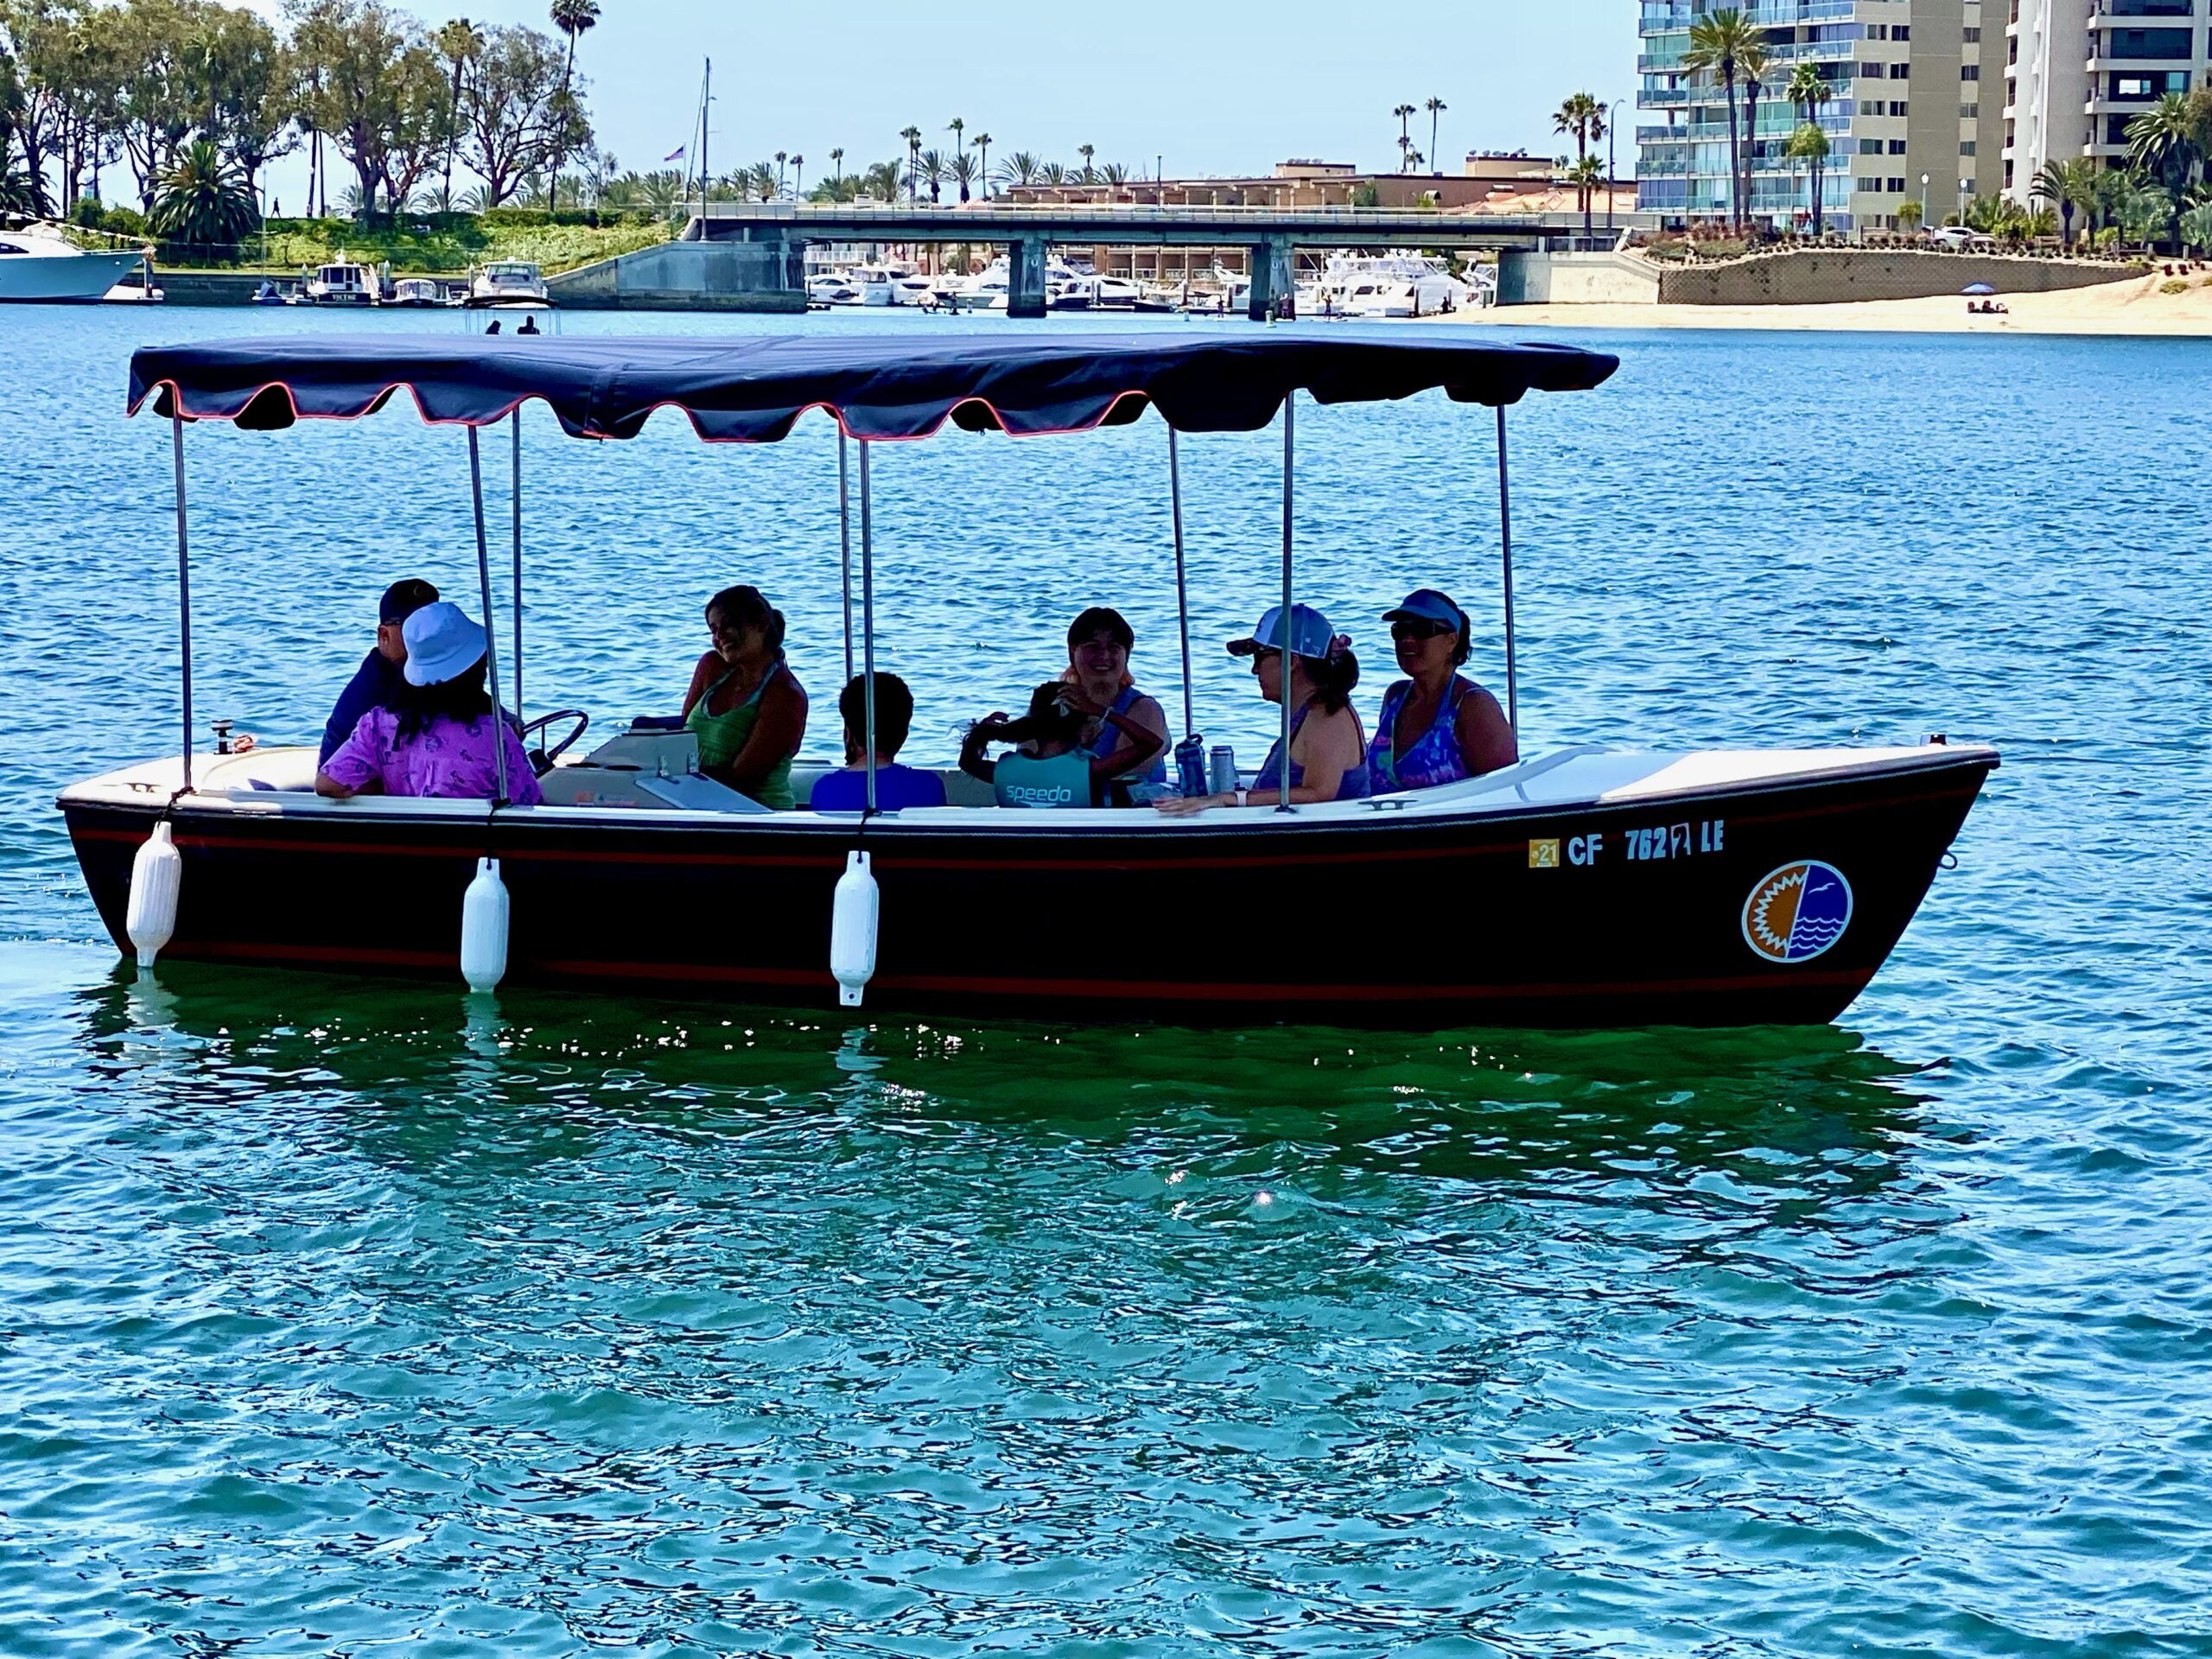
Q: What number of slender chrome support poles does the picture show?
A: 8